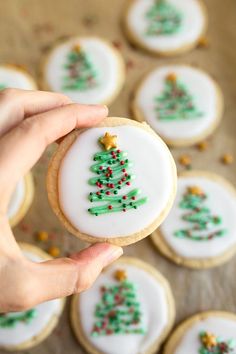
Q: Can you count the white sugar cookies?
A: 10